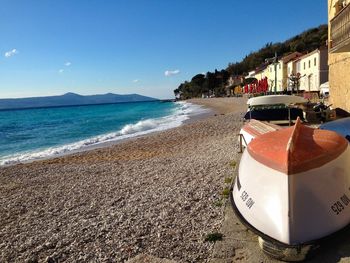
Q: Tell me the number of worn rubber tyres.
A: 1